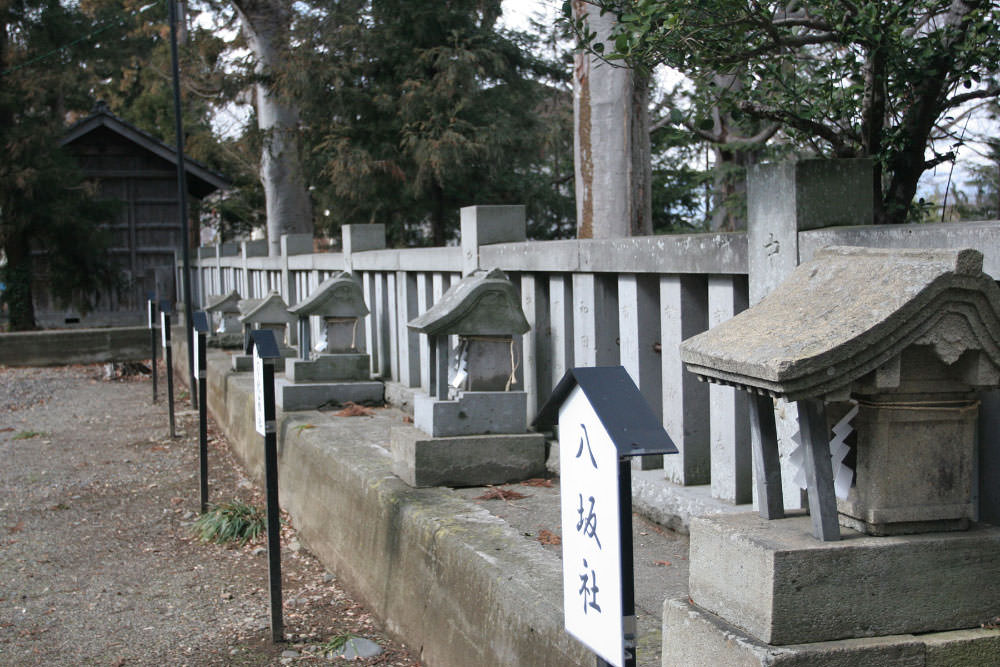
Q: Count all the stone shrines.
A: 5